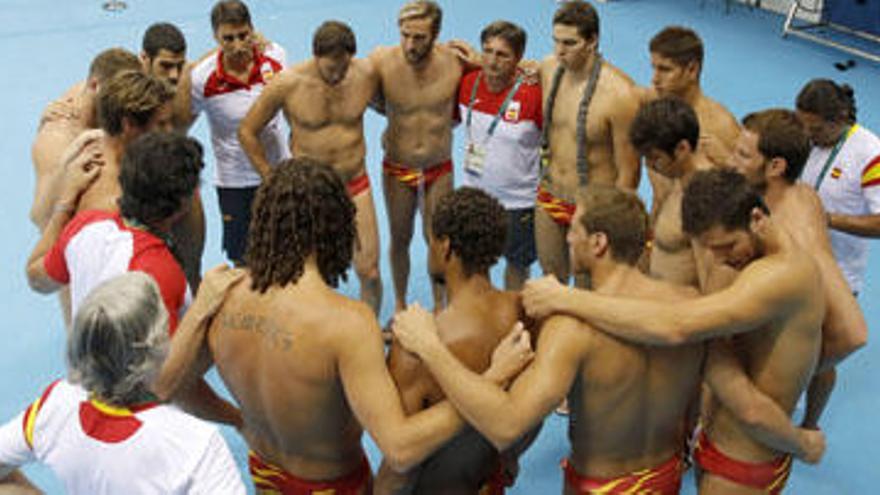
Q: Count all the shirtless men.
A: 13